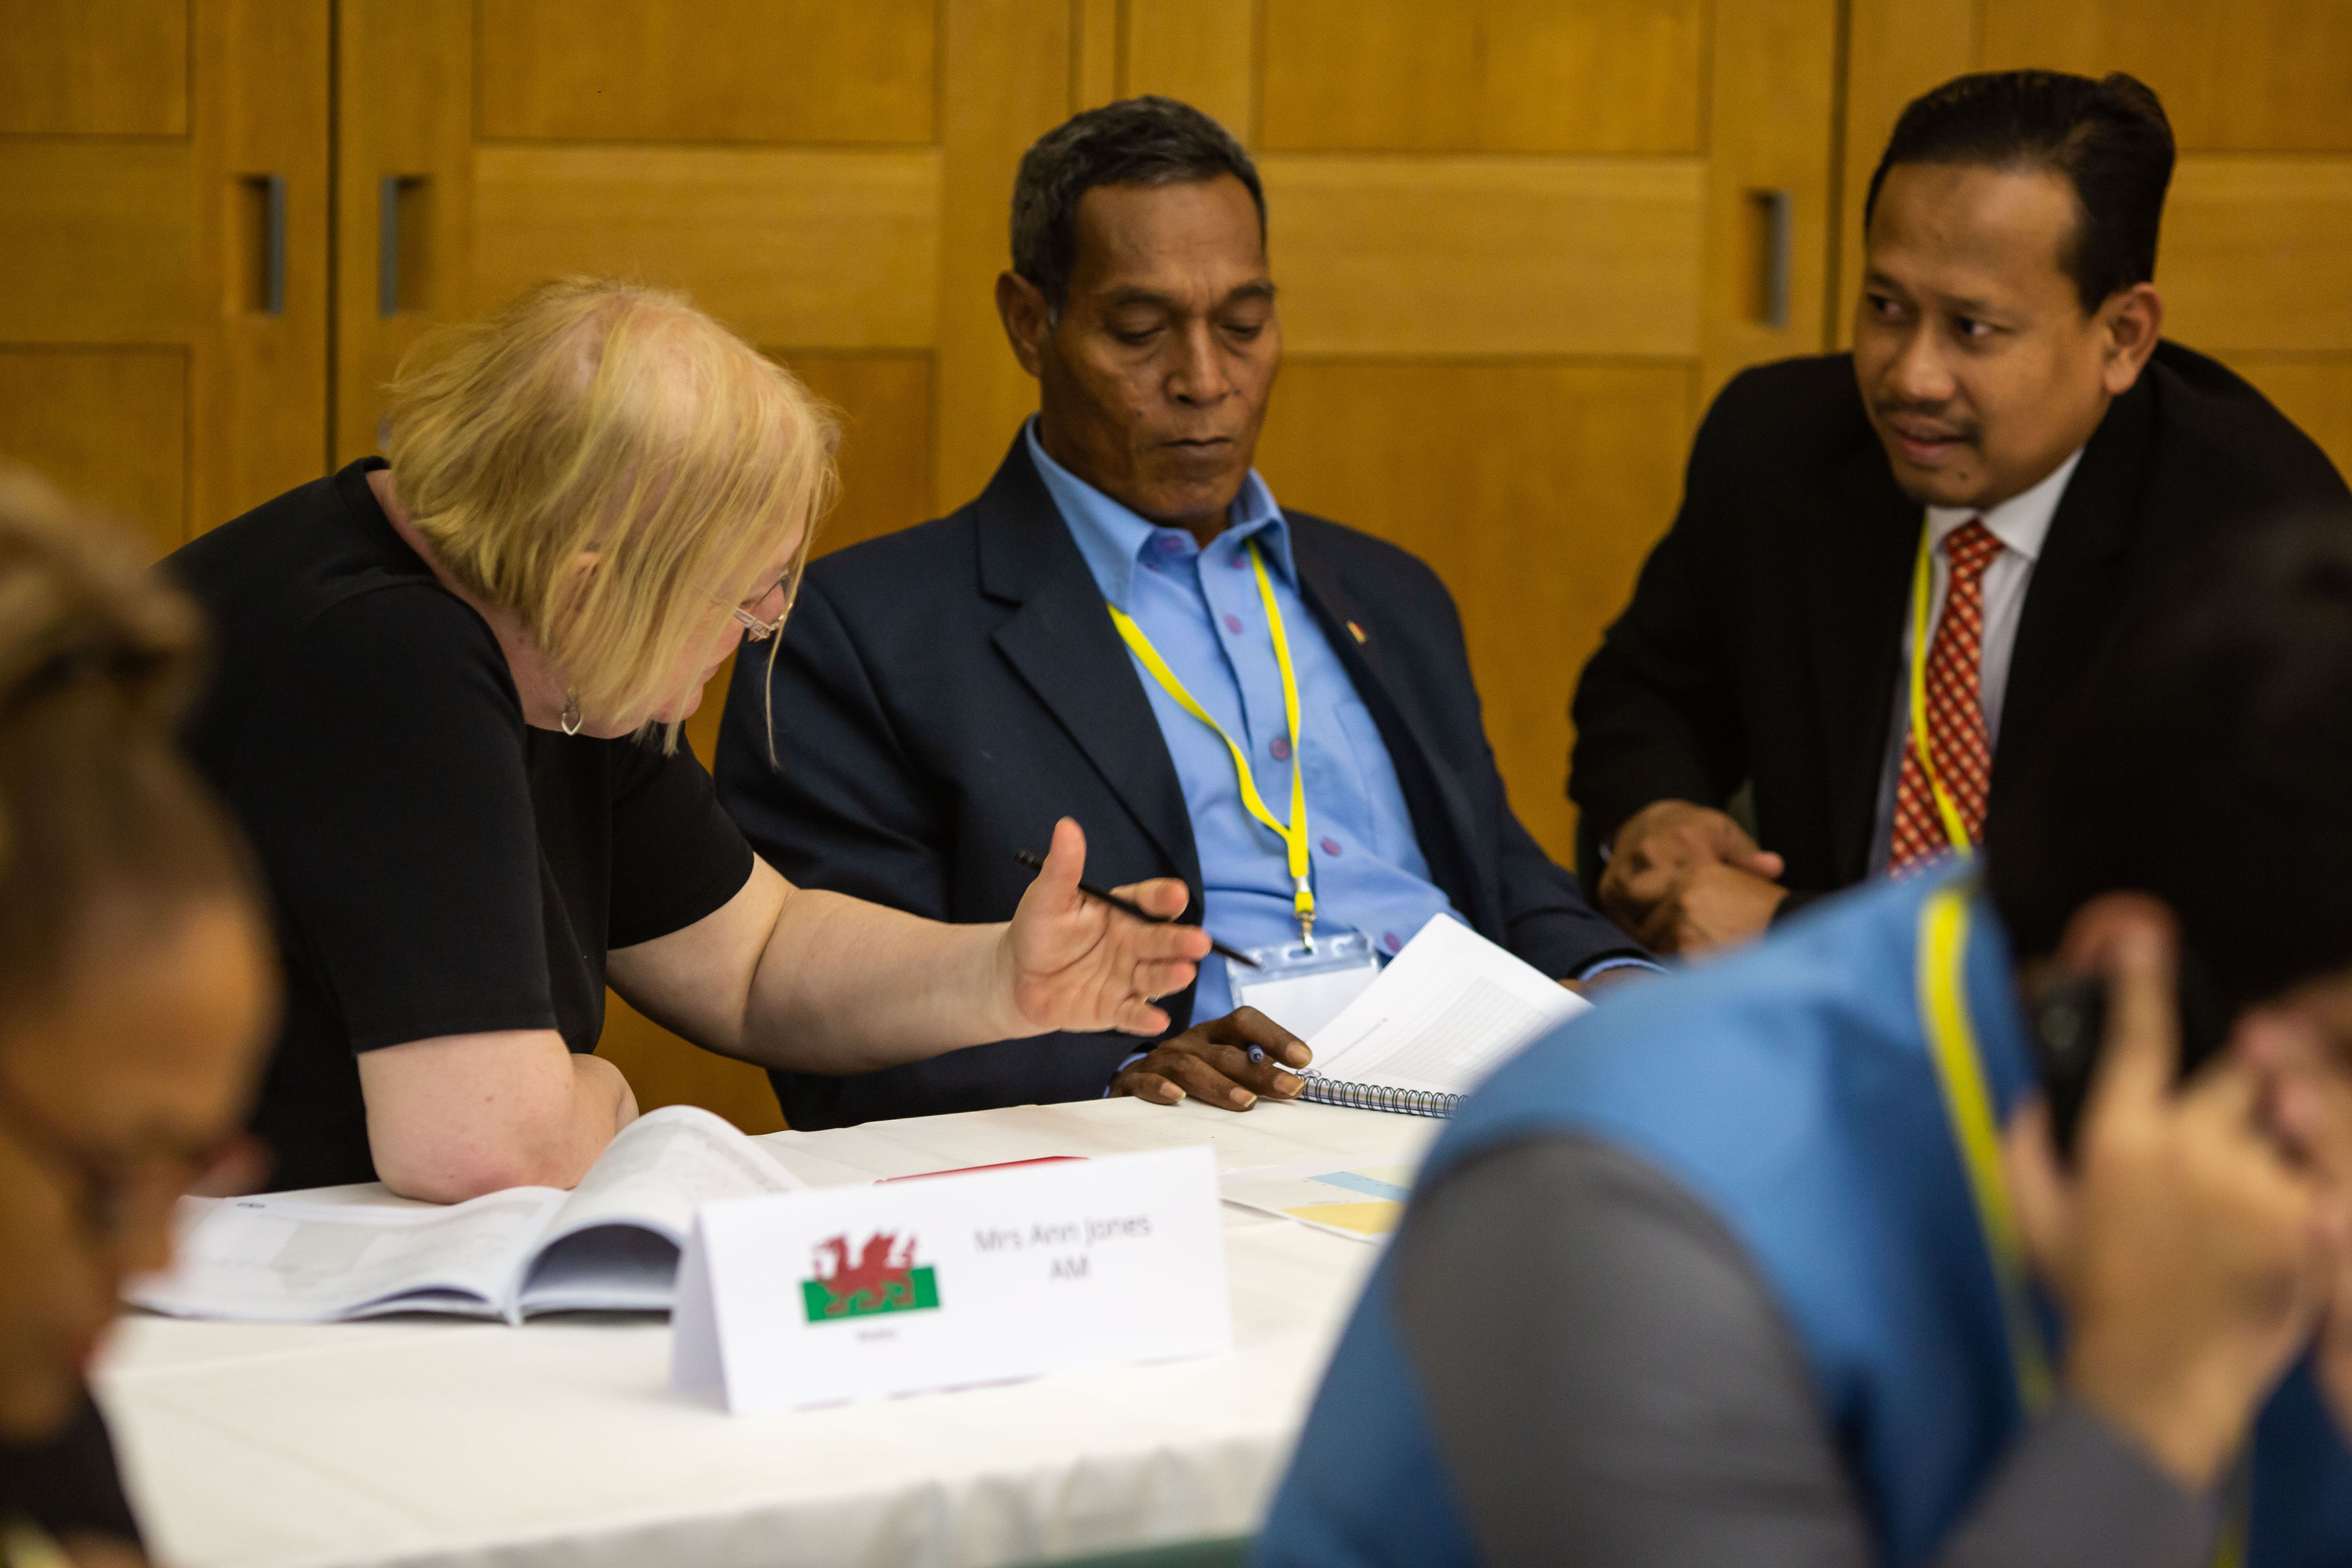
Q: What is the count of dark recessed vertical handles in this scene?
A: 3